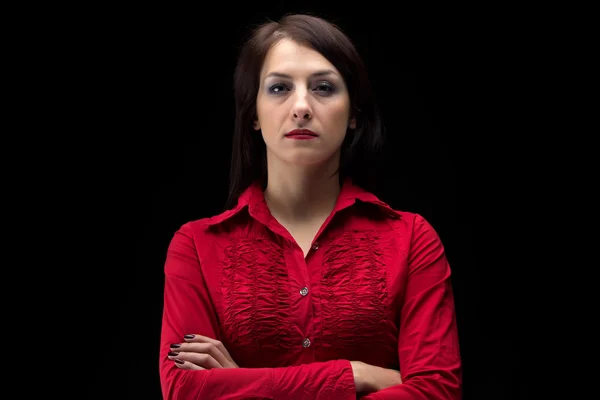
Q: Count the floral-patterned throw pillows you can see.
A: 0